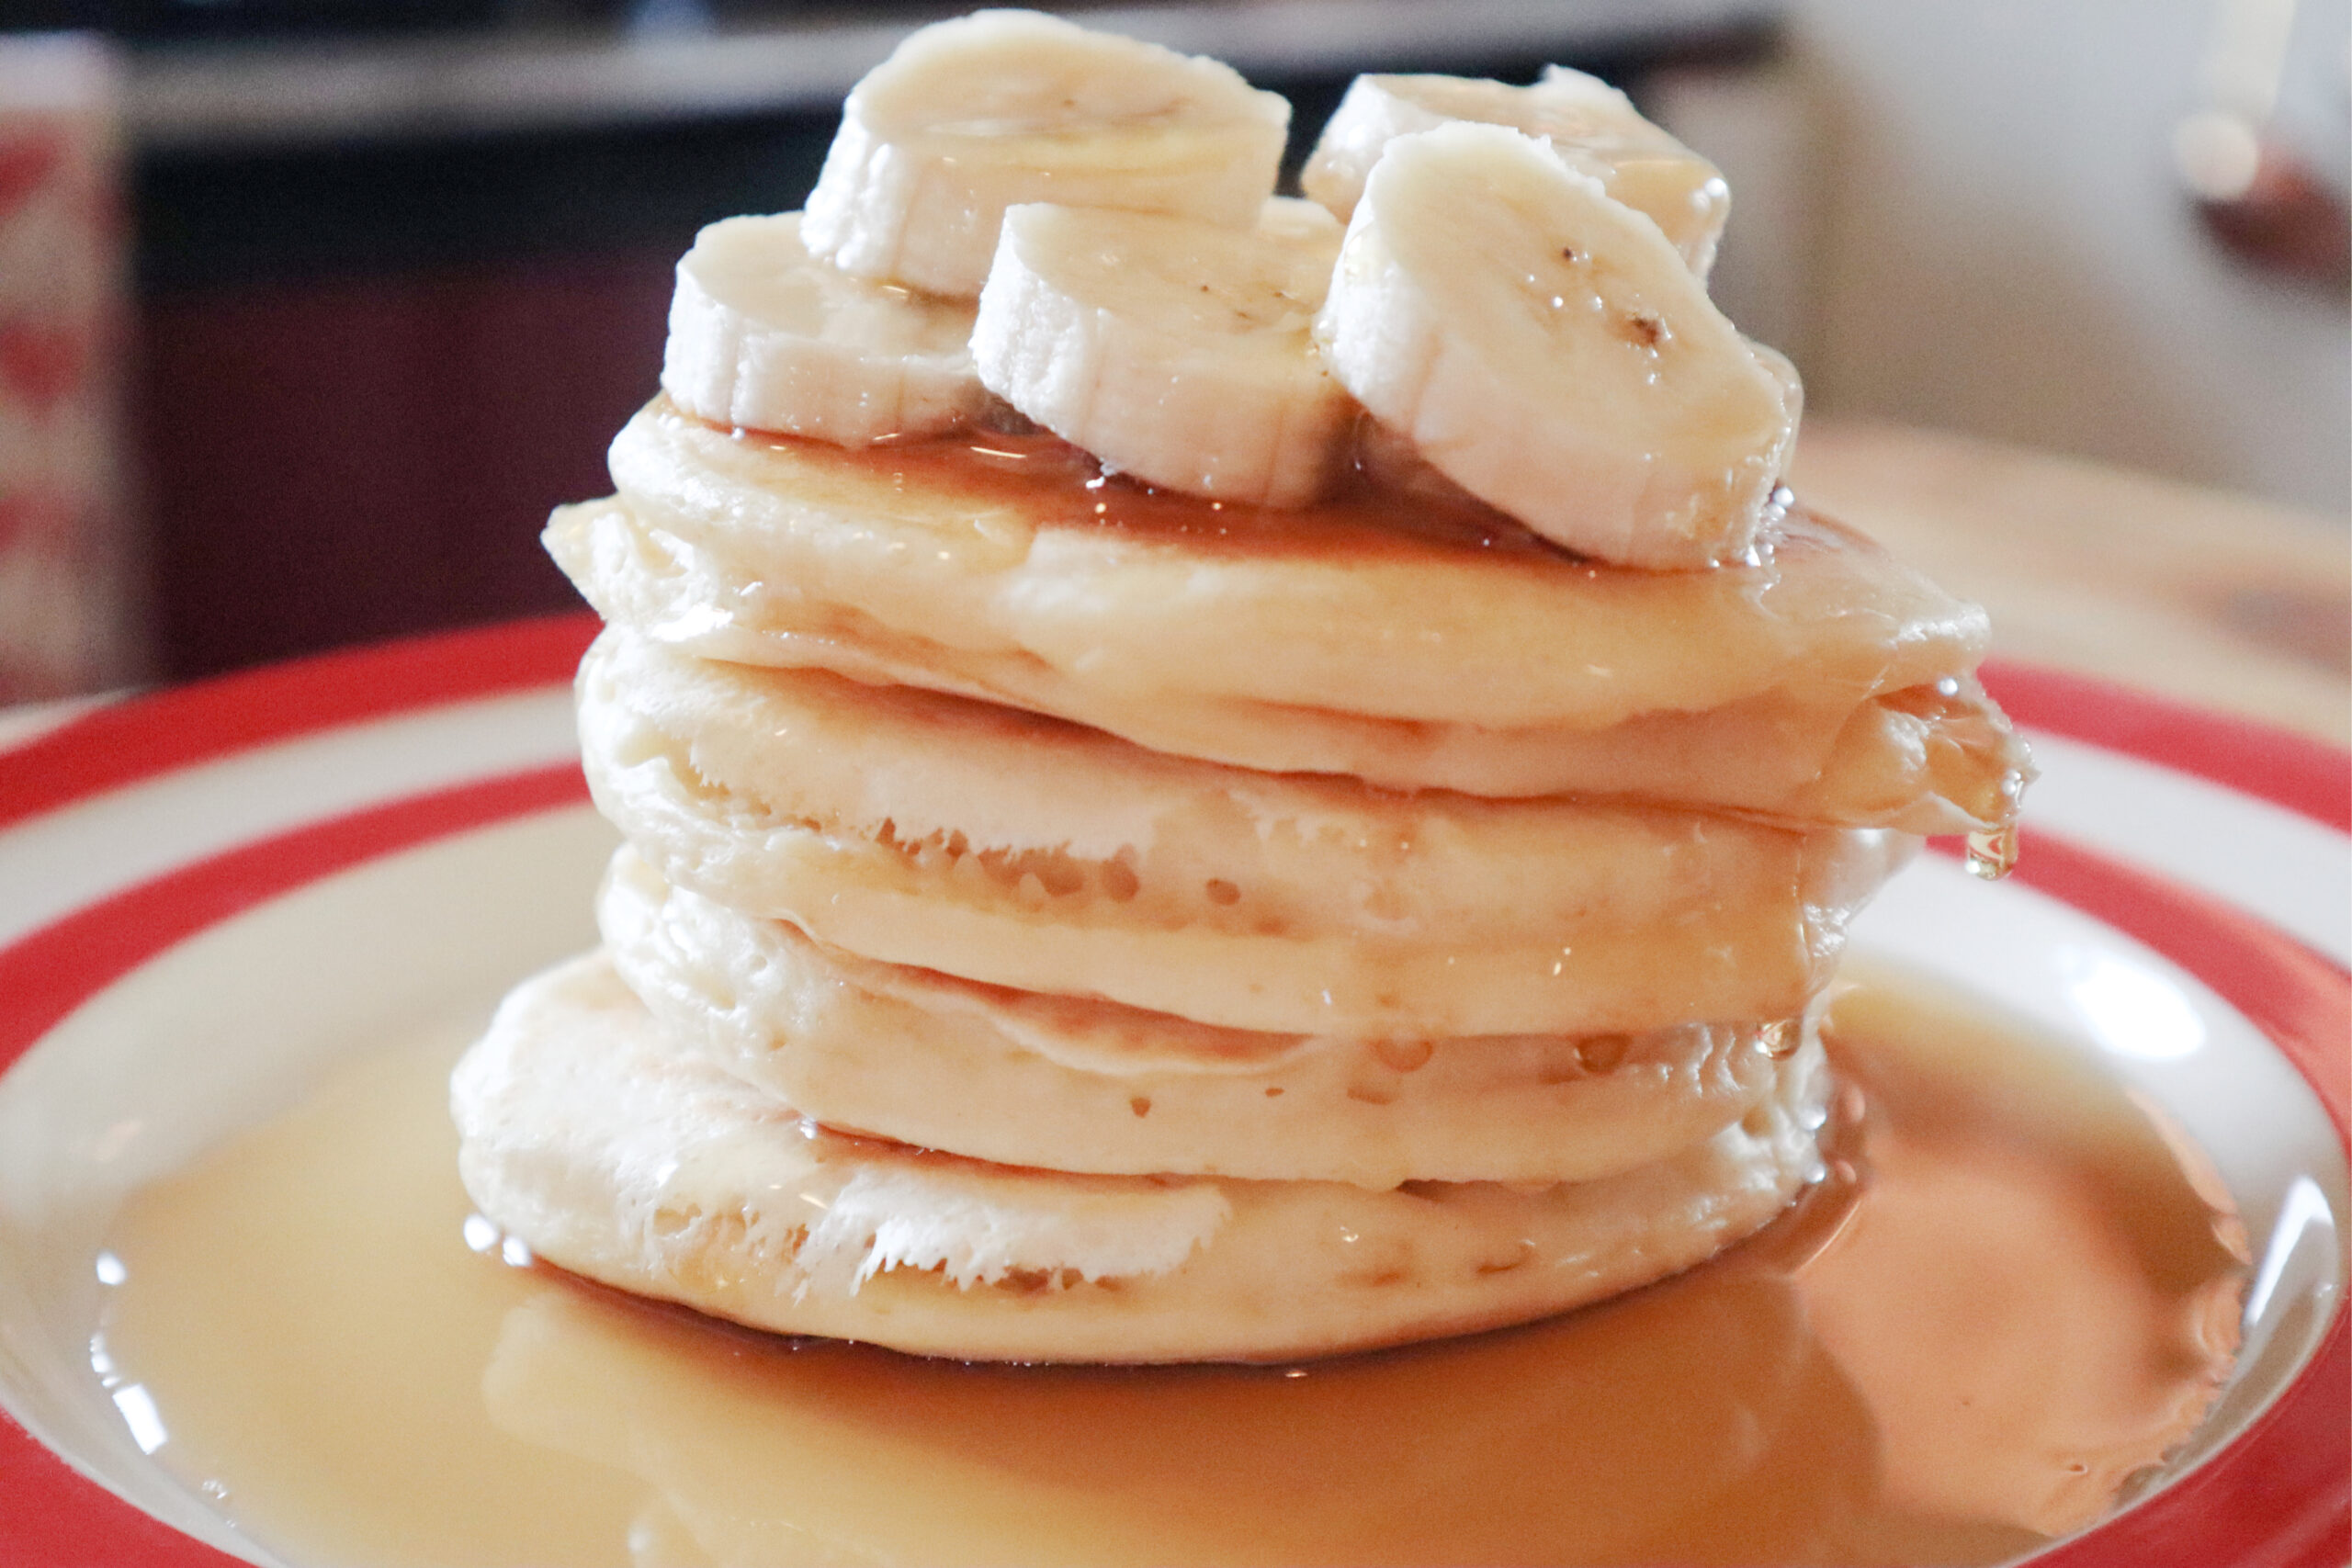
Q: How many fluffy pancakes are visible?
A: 5